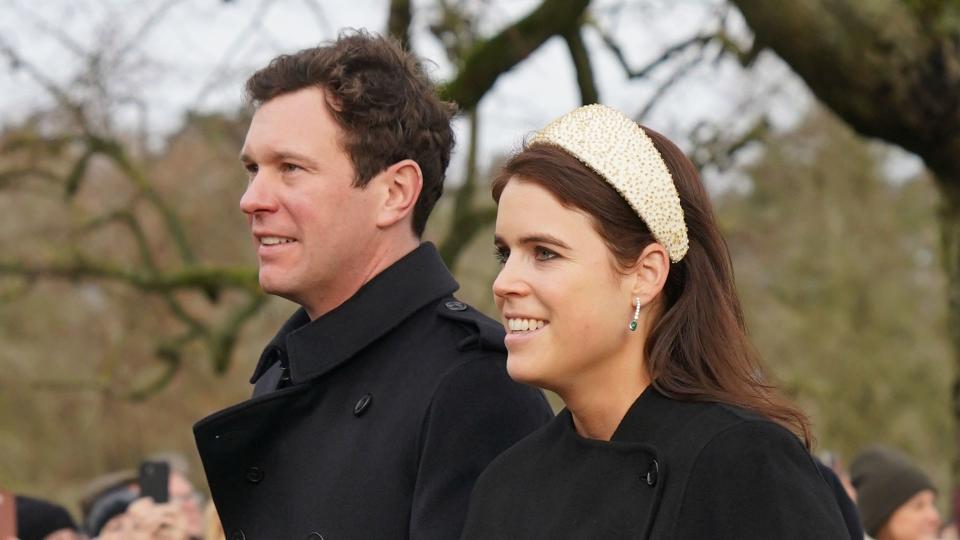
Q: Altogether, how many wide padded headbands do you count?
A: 1